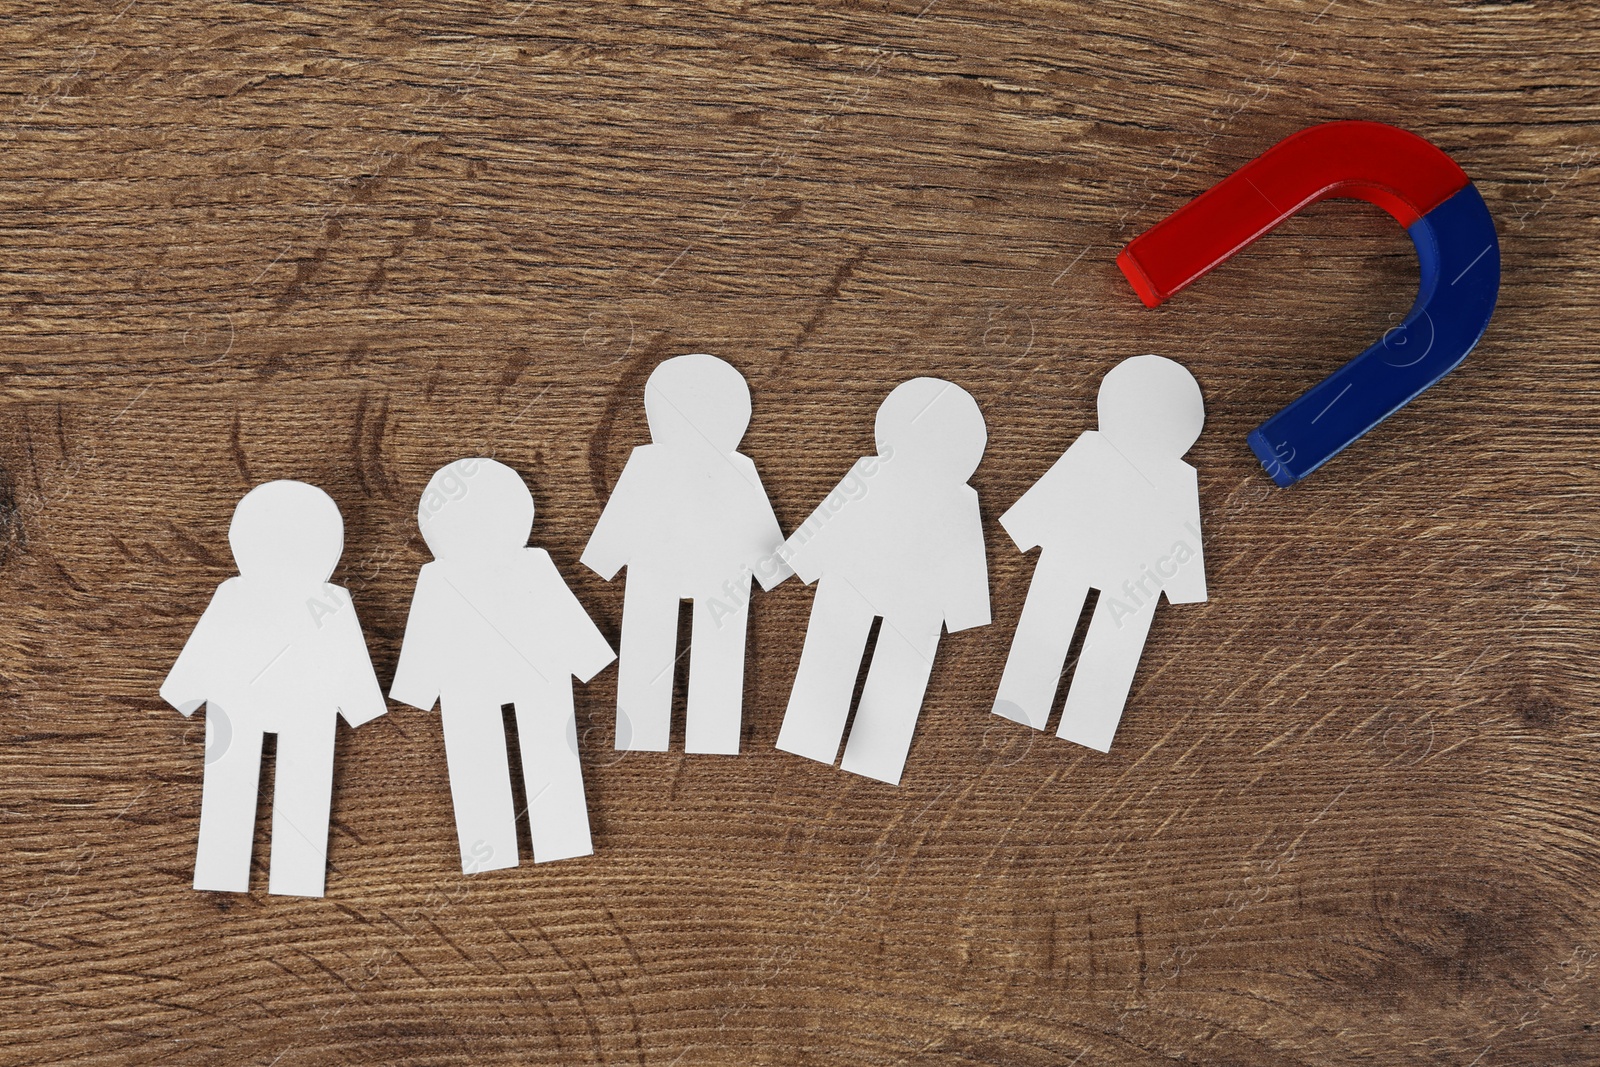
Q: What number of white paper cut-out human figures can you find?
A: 5